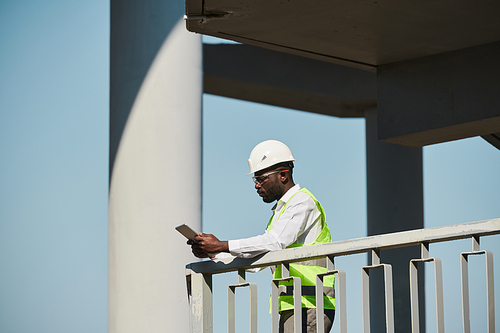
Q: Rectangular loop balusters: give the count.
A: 6